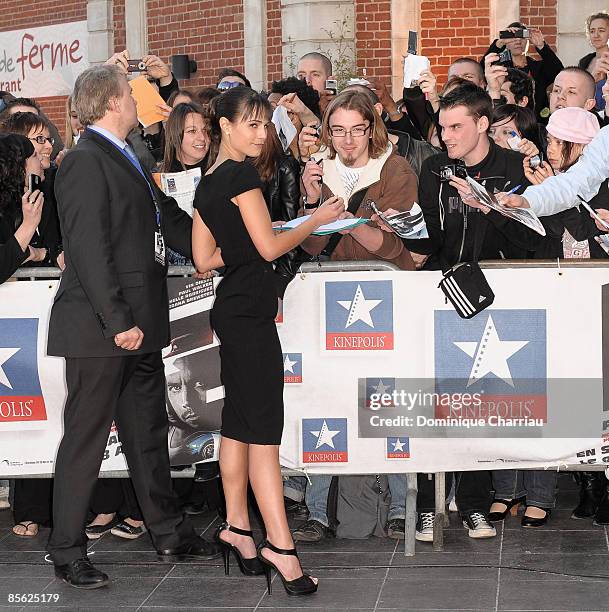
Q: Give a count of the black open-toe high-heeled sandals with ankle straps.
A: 2